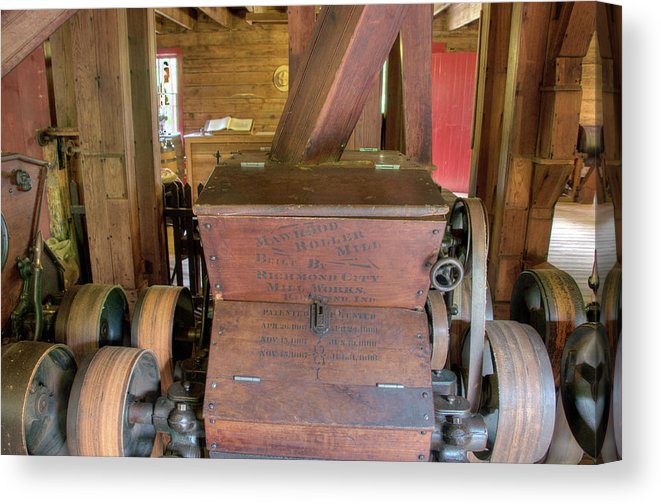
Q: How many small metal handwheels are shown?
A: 1